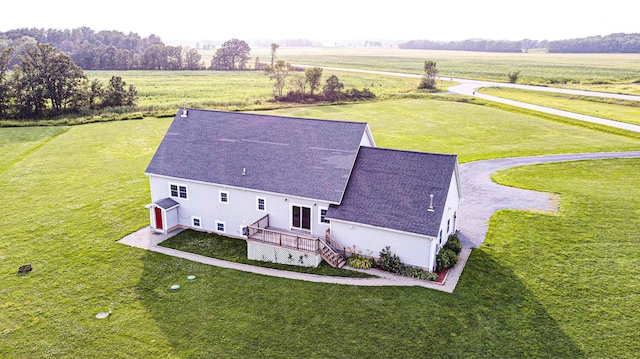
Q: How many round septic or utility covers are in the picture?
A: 3